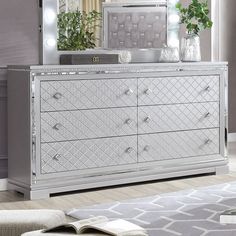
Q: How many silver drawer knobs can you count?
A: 12